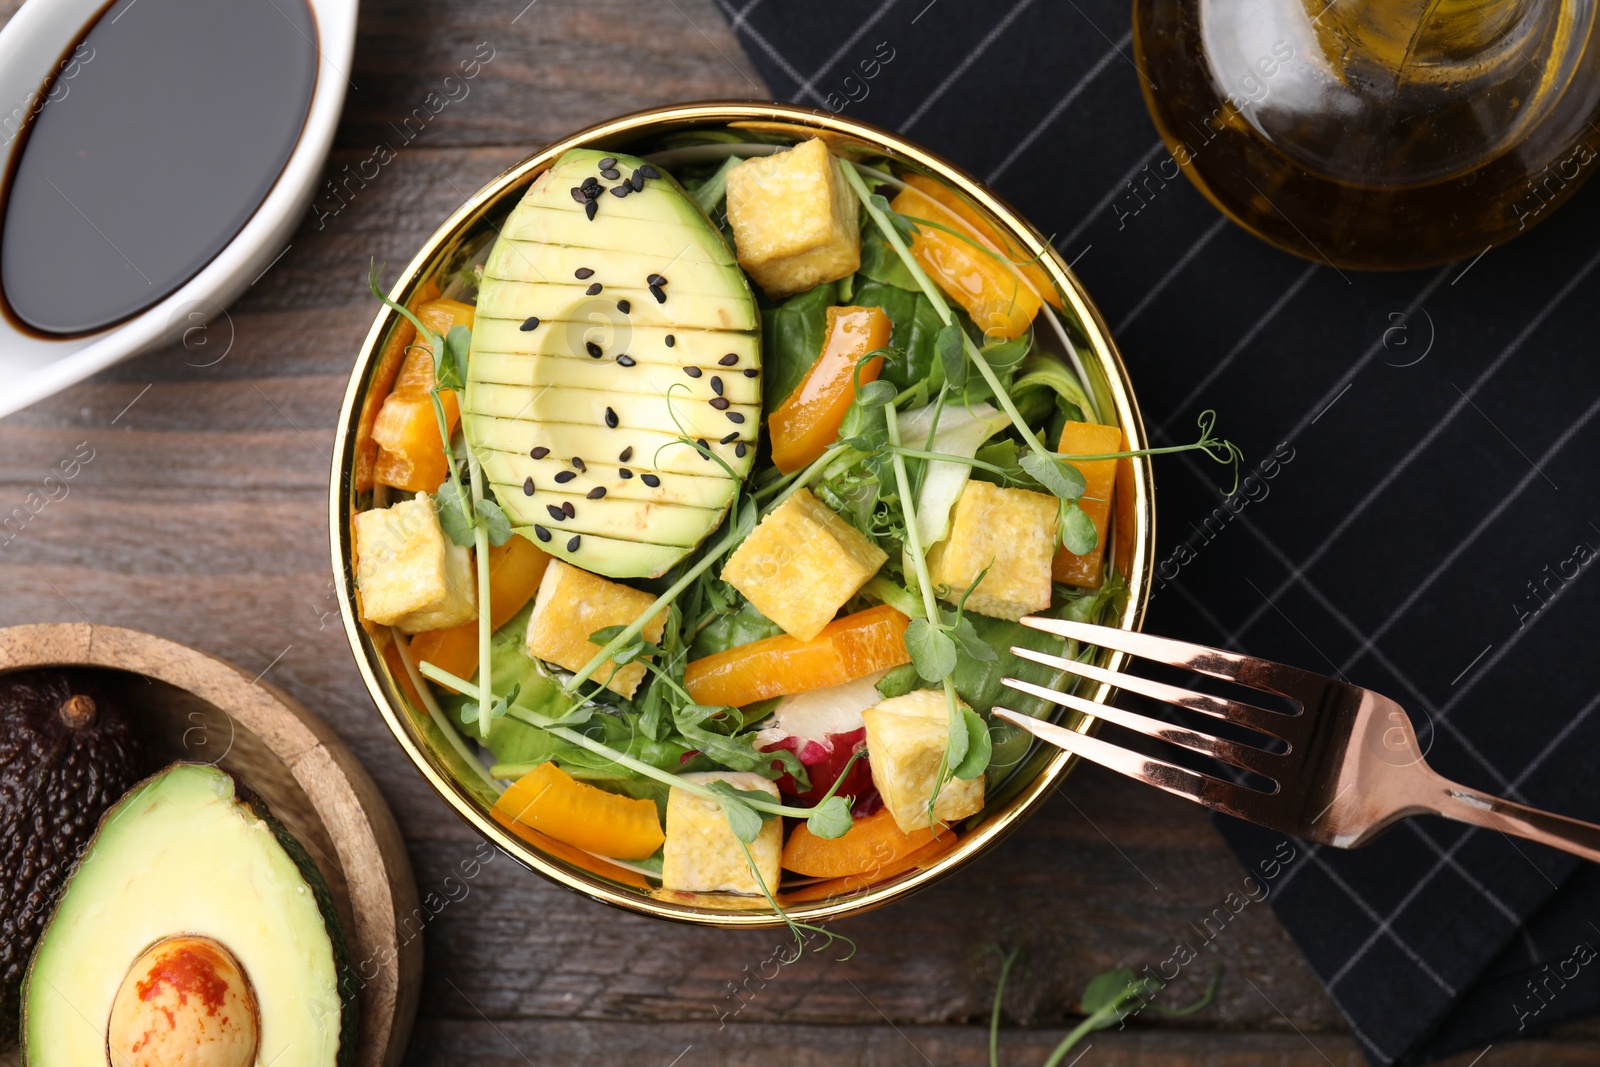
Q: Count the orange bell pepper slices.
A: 8